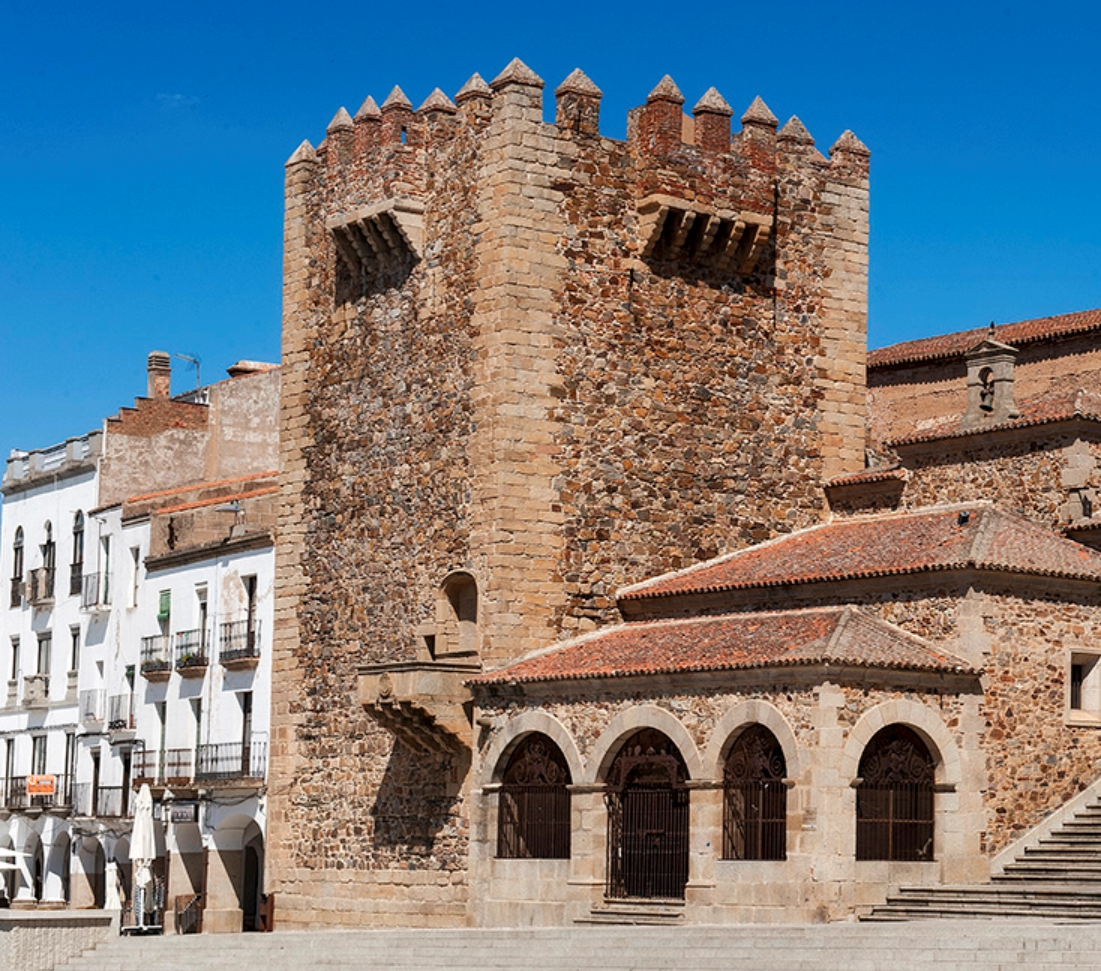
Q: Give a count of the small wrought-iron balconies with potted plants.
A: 2